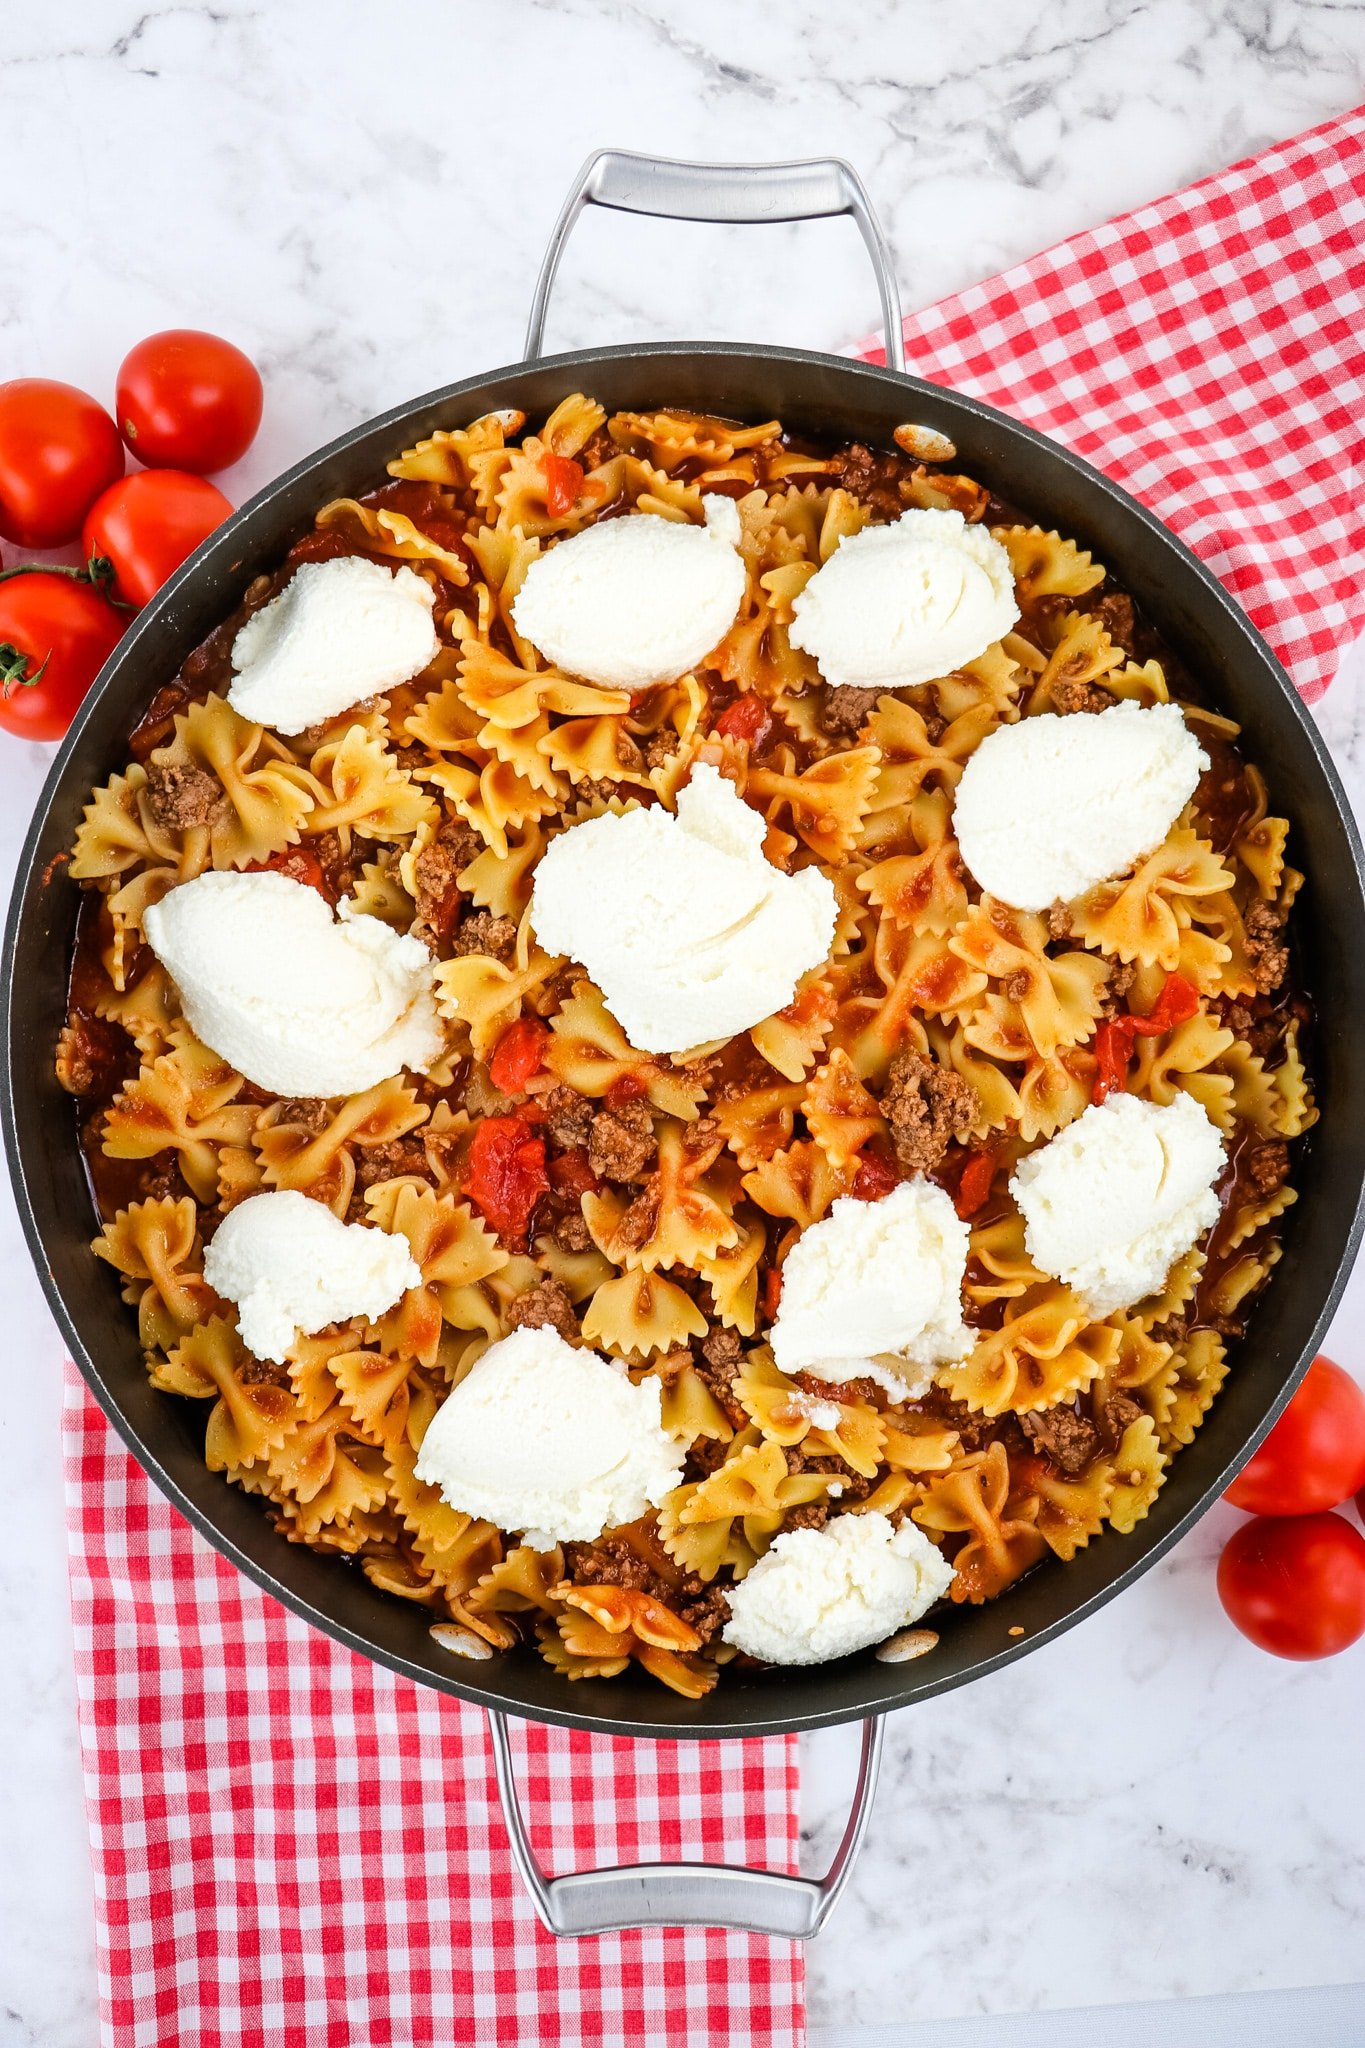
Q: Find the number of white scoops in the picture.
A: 11